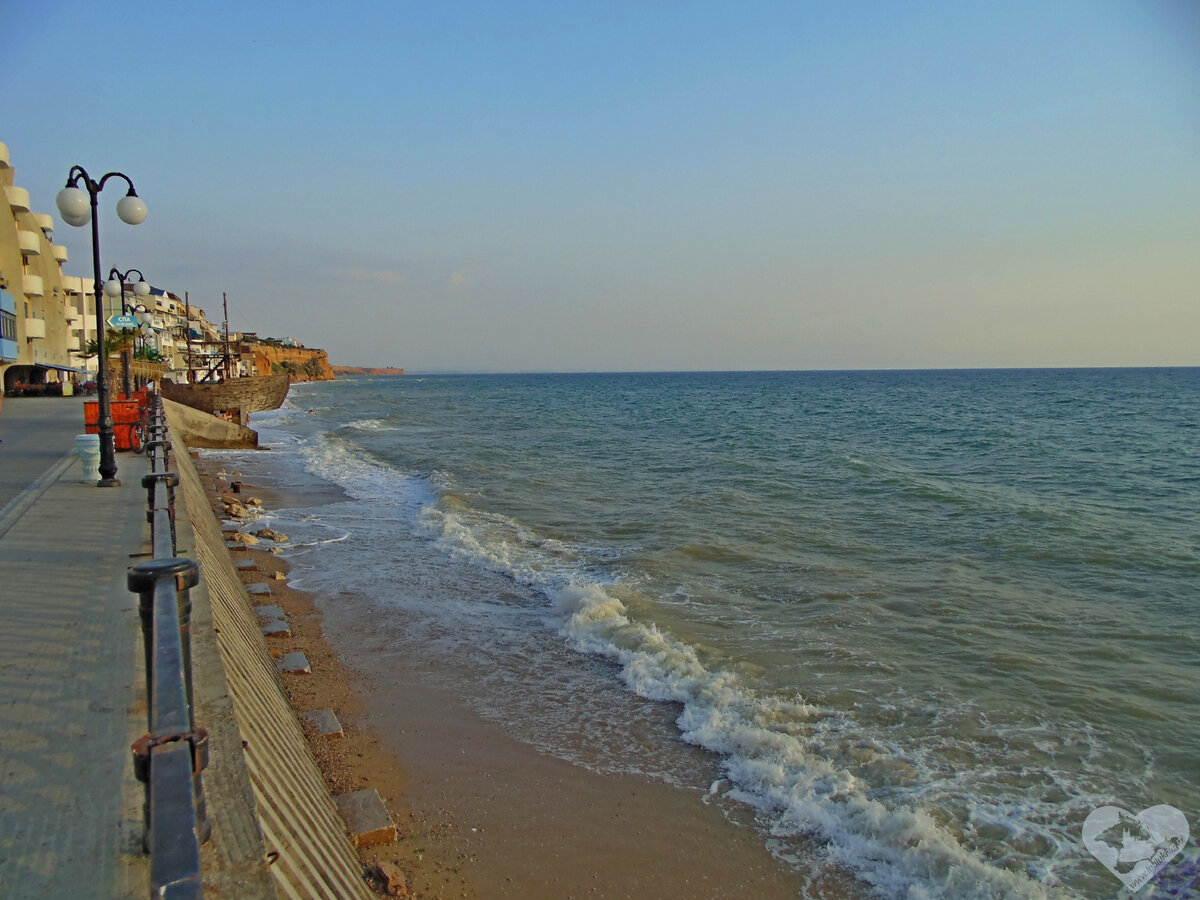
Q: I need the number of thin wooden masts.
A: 2